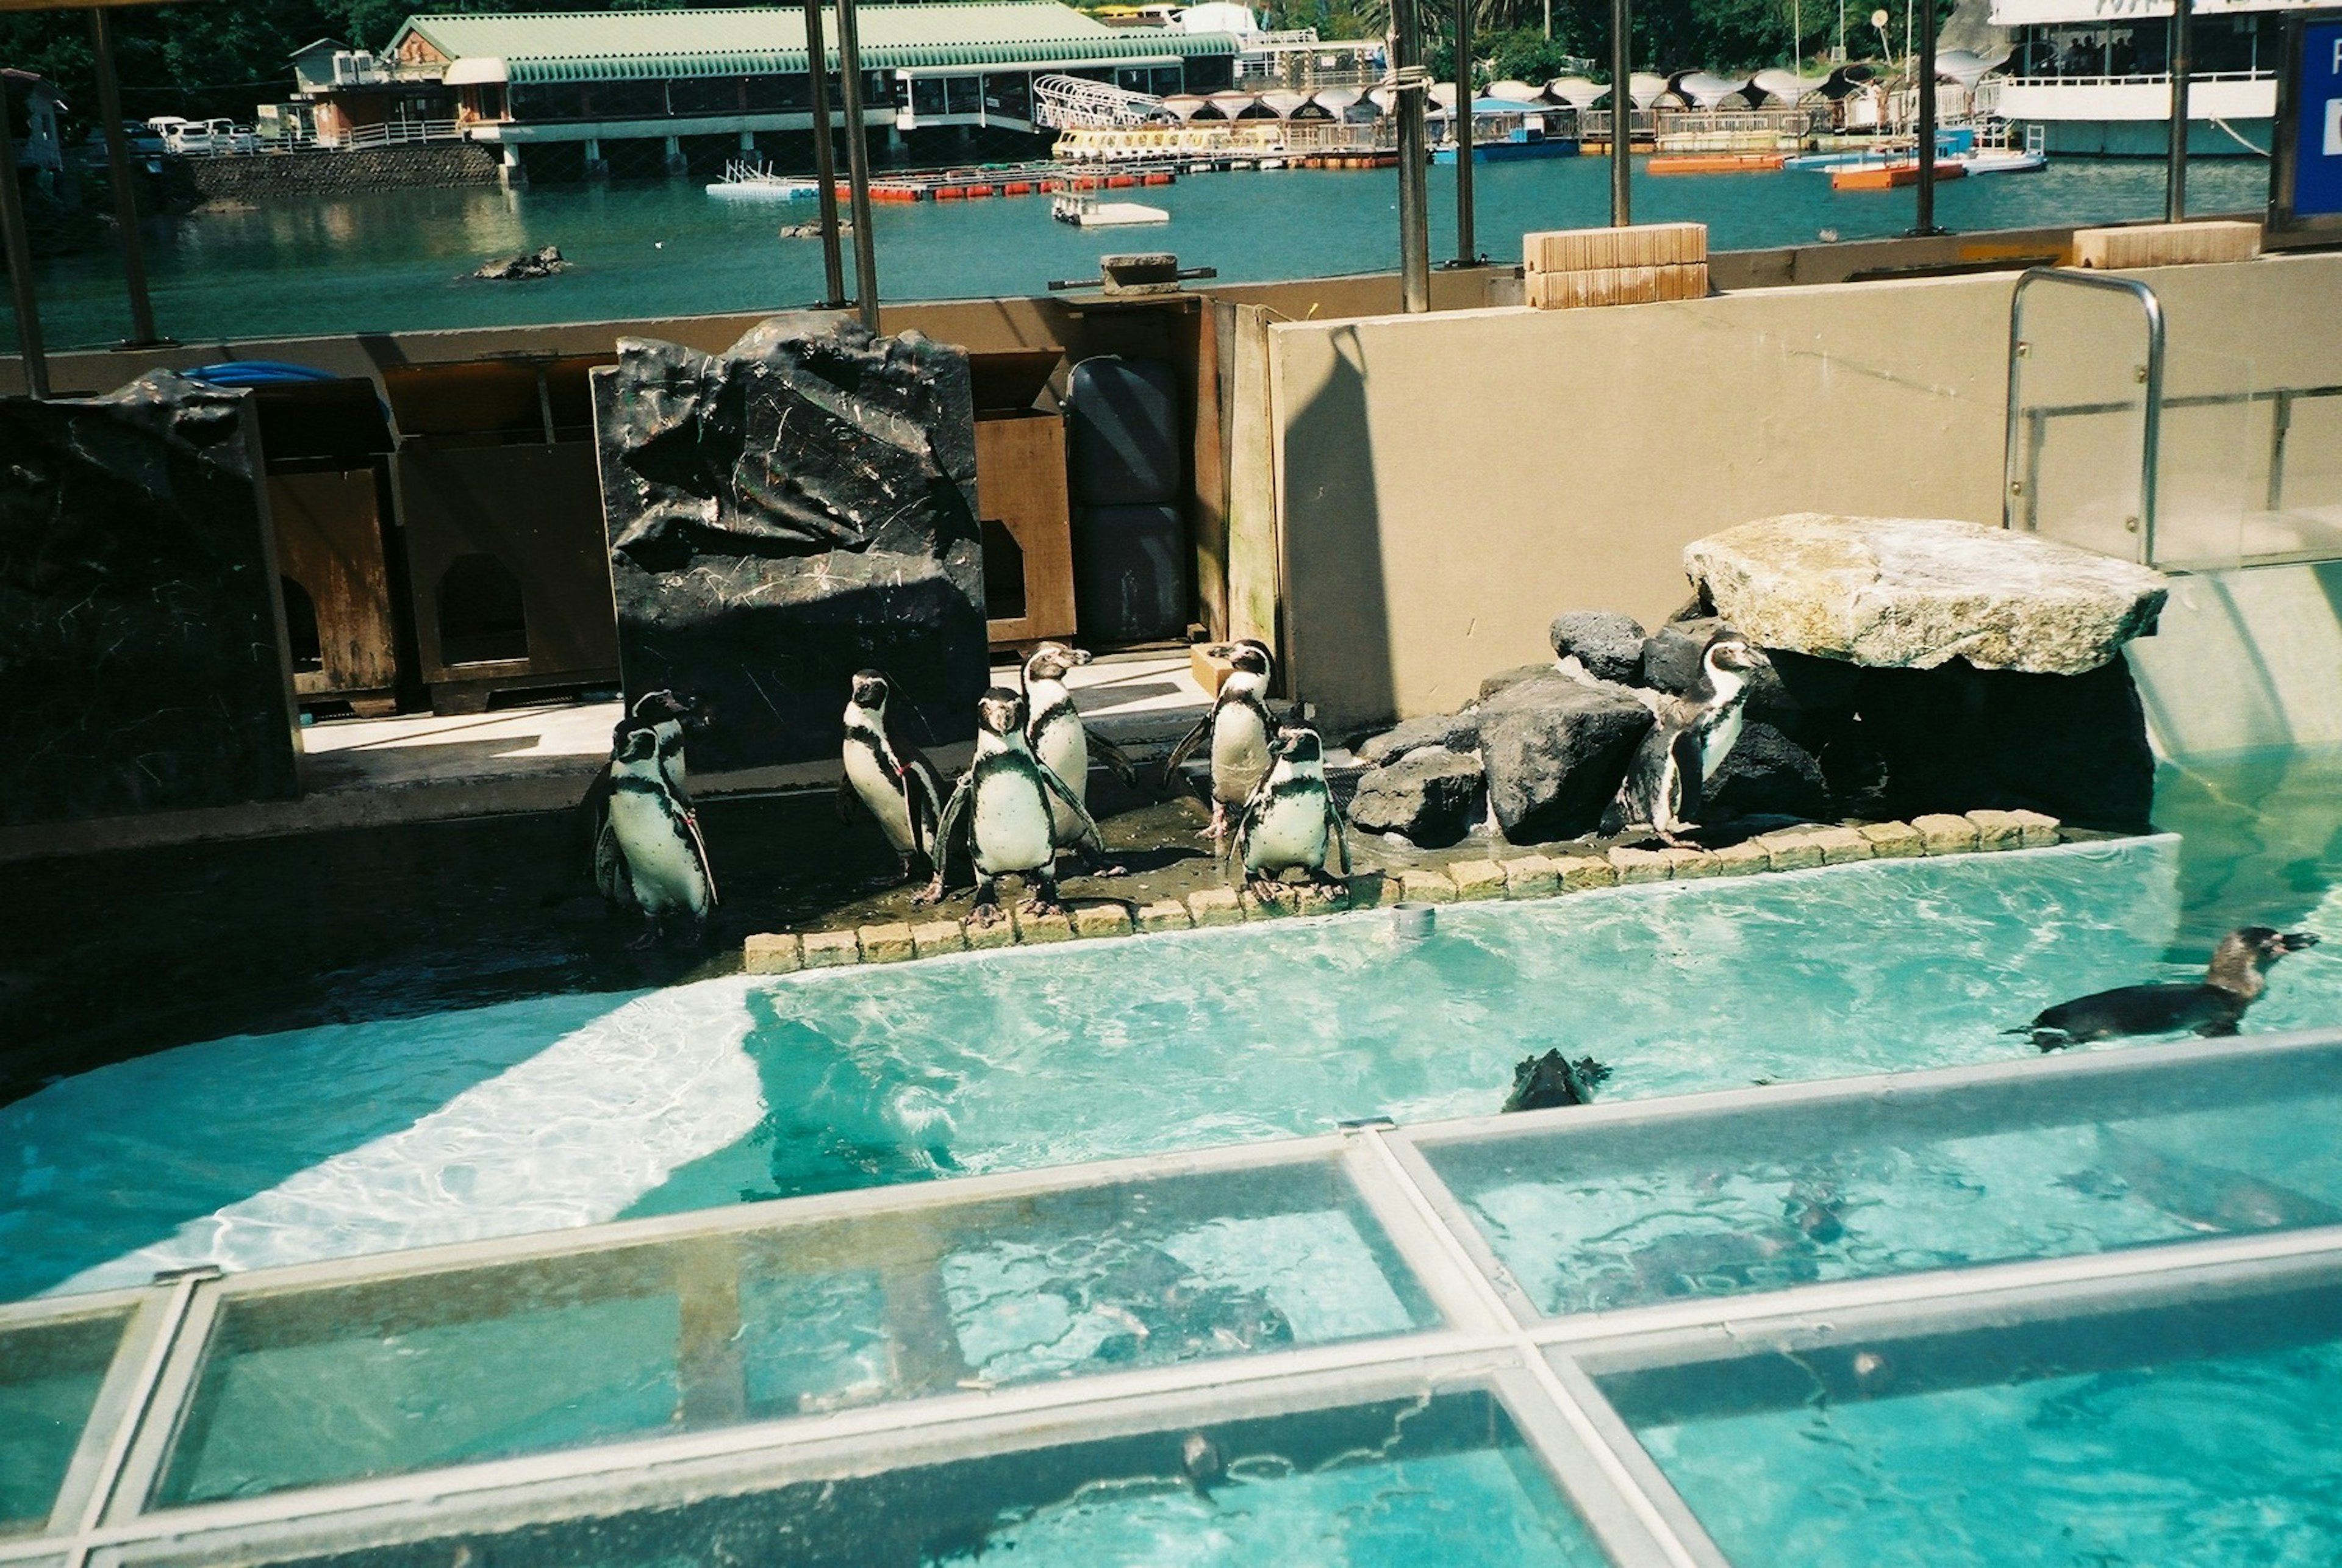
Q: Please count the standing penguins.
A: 8